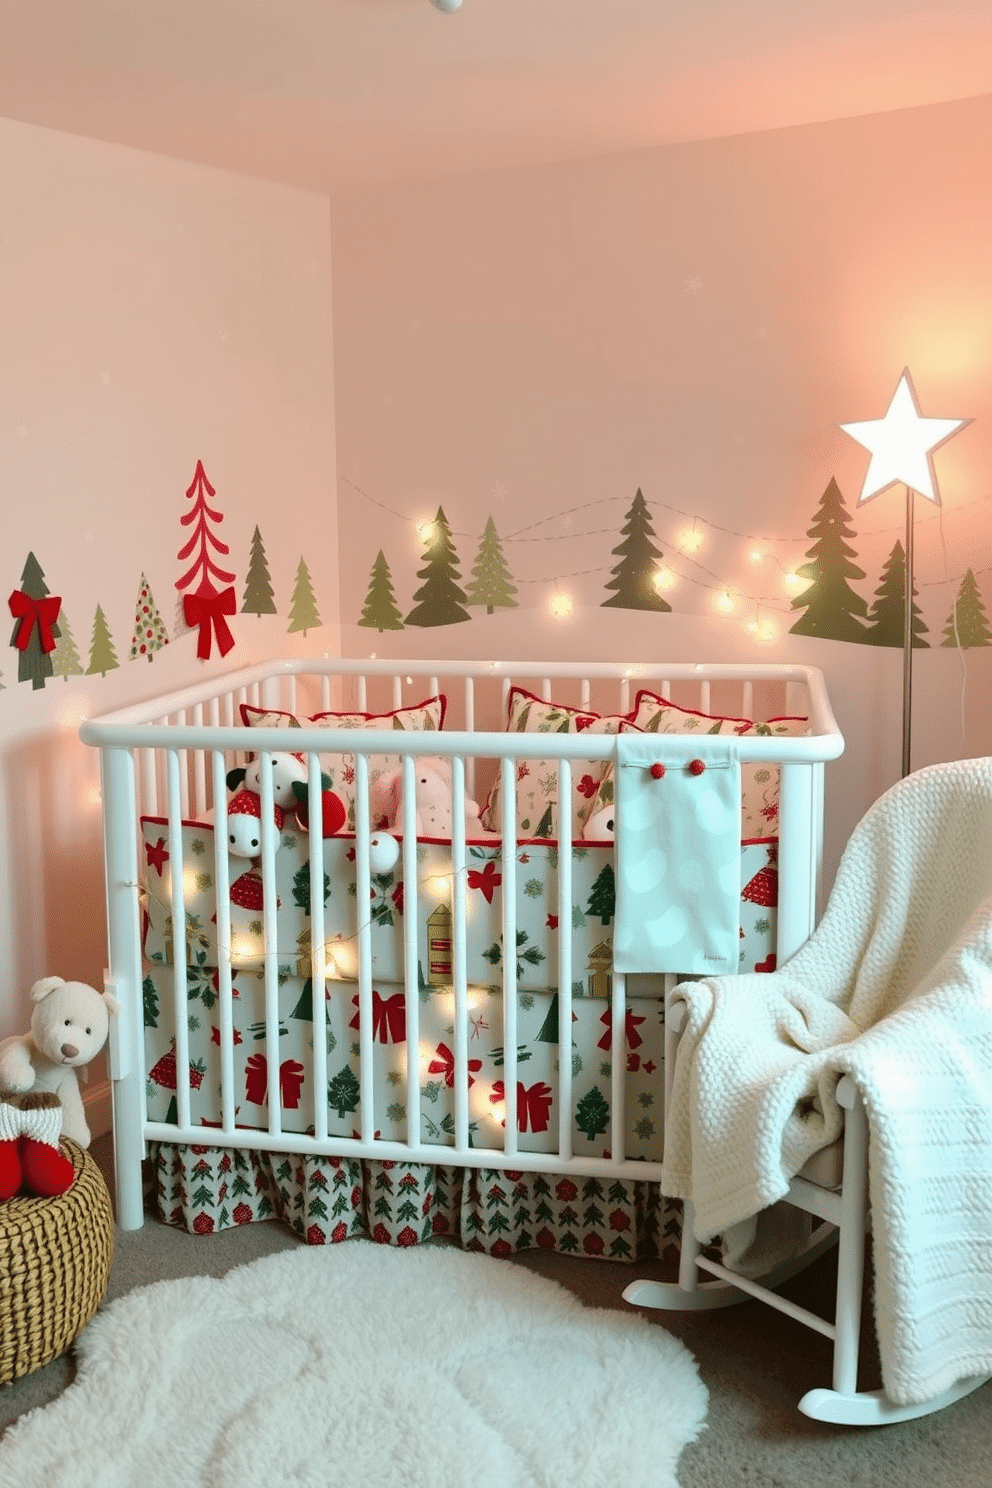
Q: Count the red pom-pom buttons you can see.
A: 2